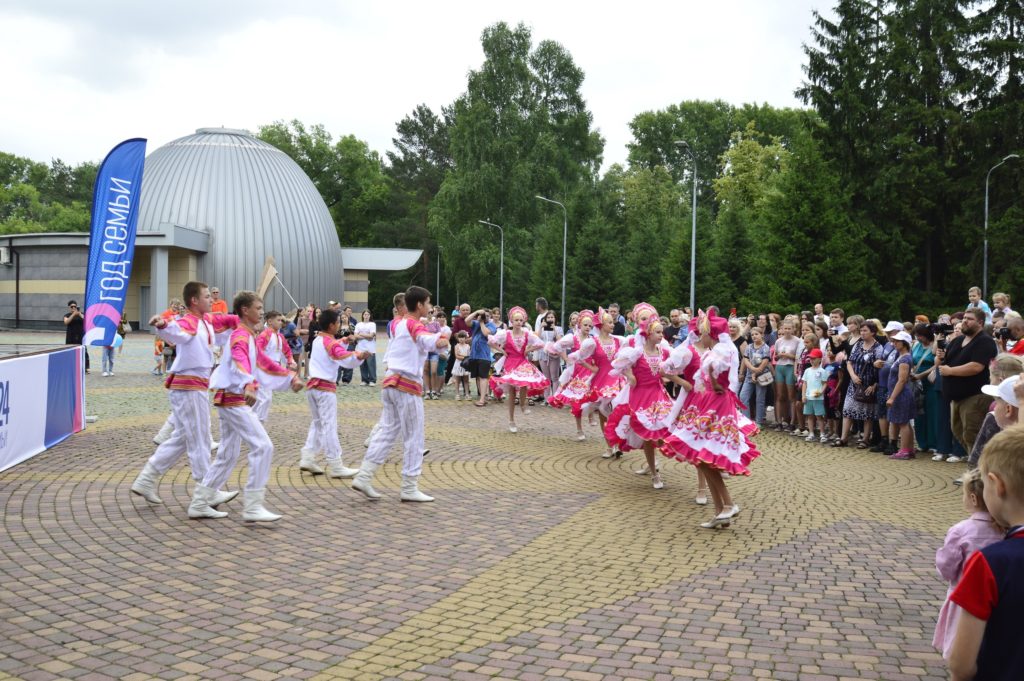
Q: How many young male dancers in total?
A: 6